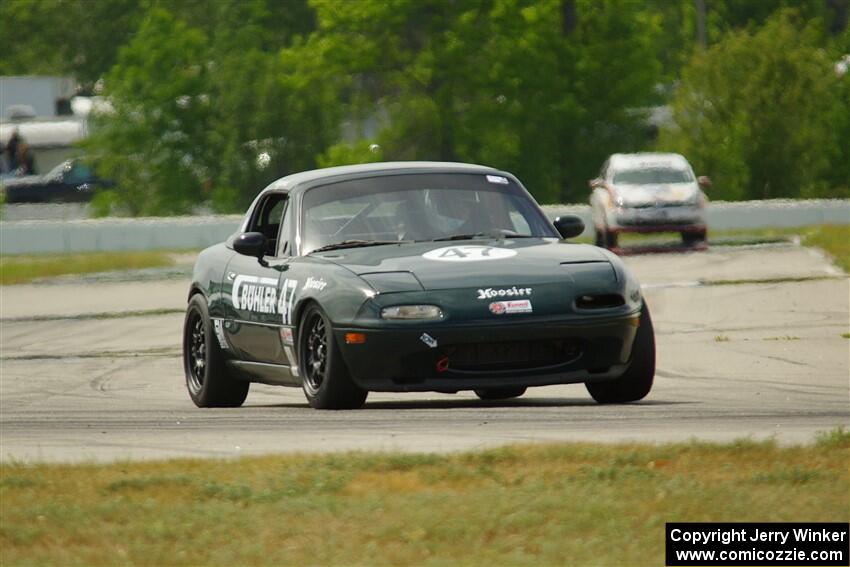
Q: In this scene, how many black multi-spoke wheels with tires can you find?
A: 2